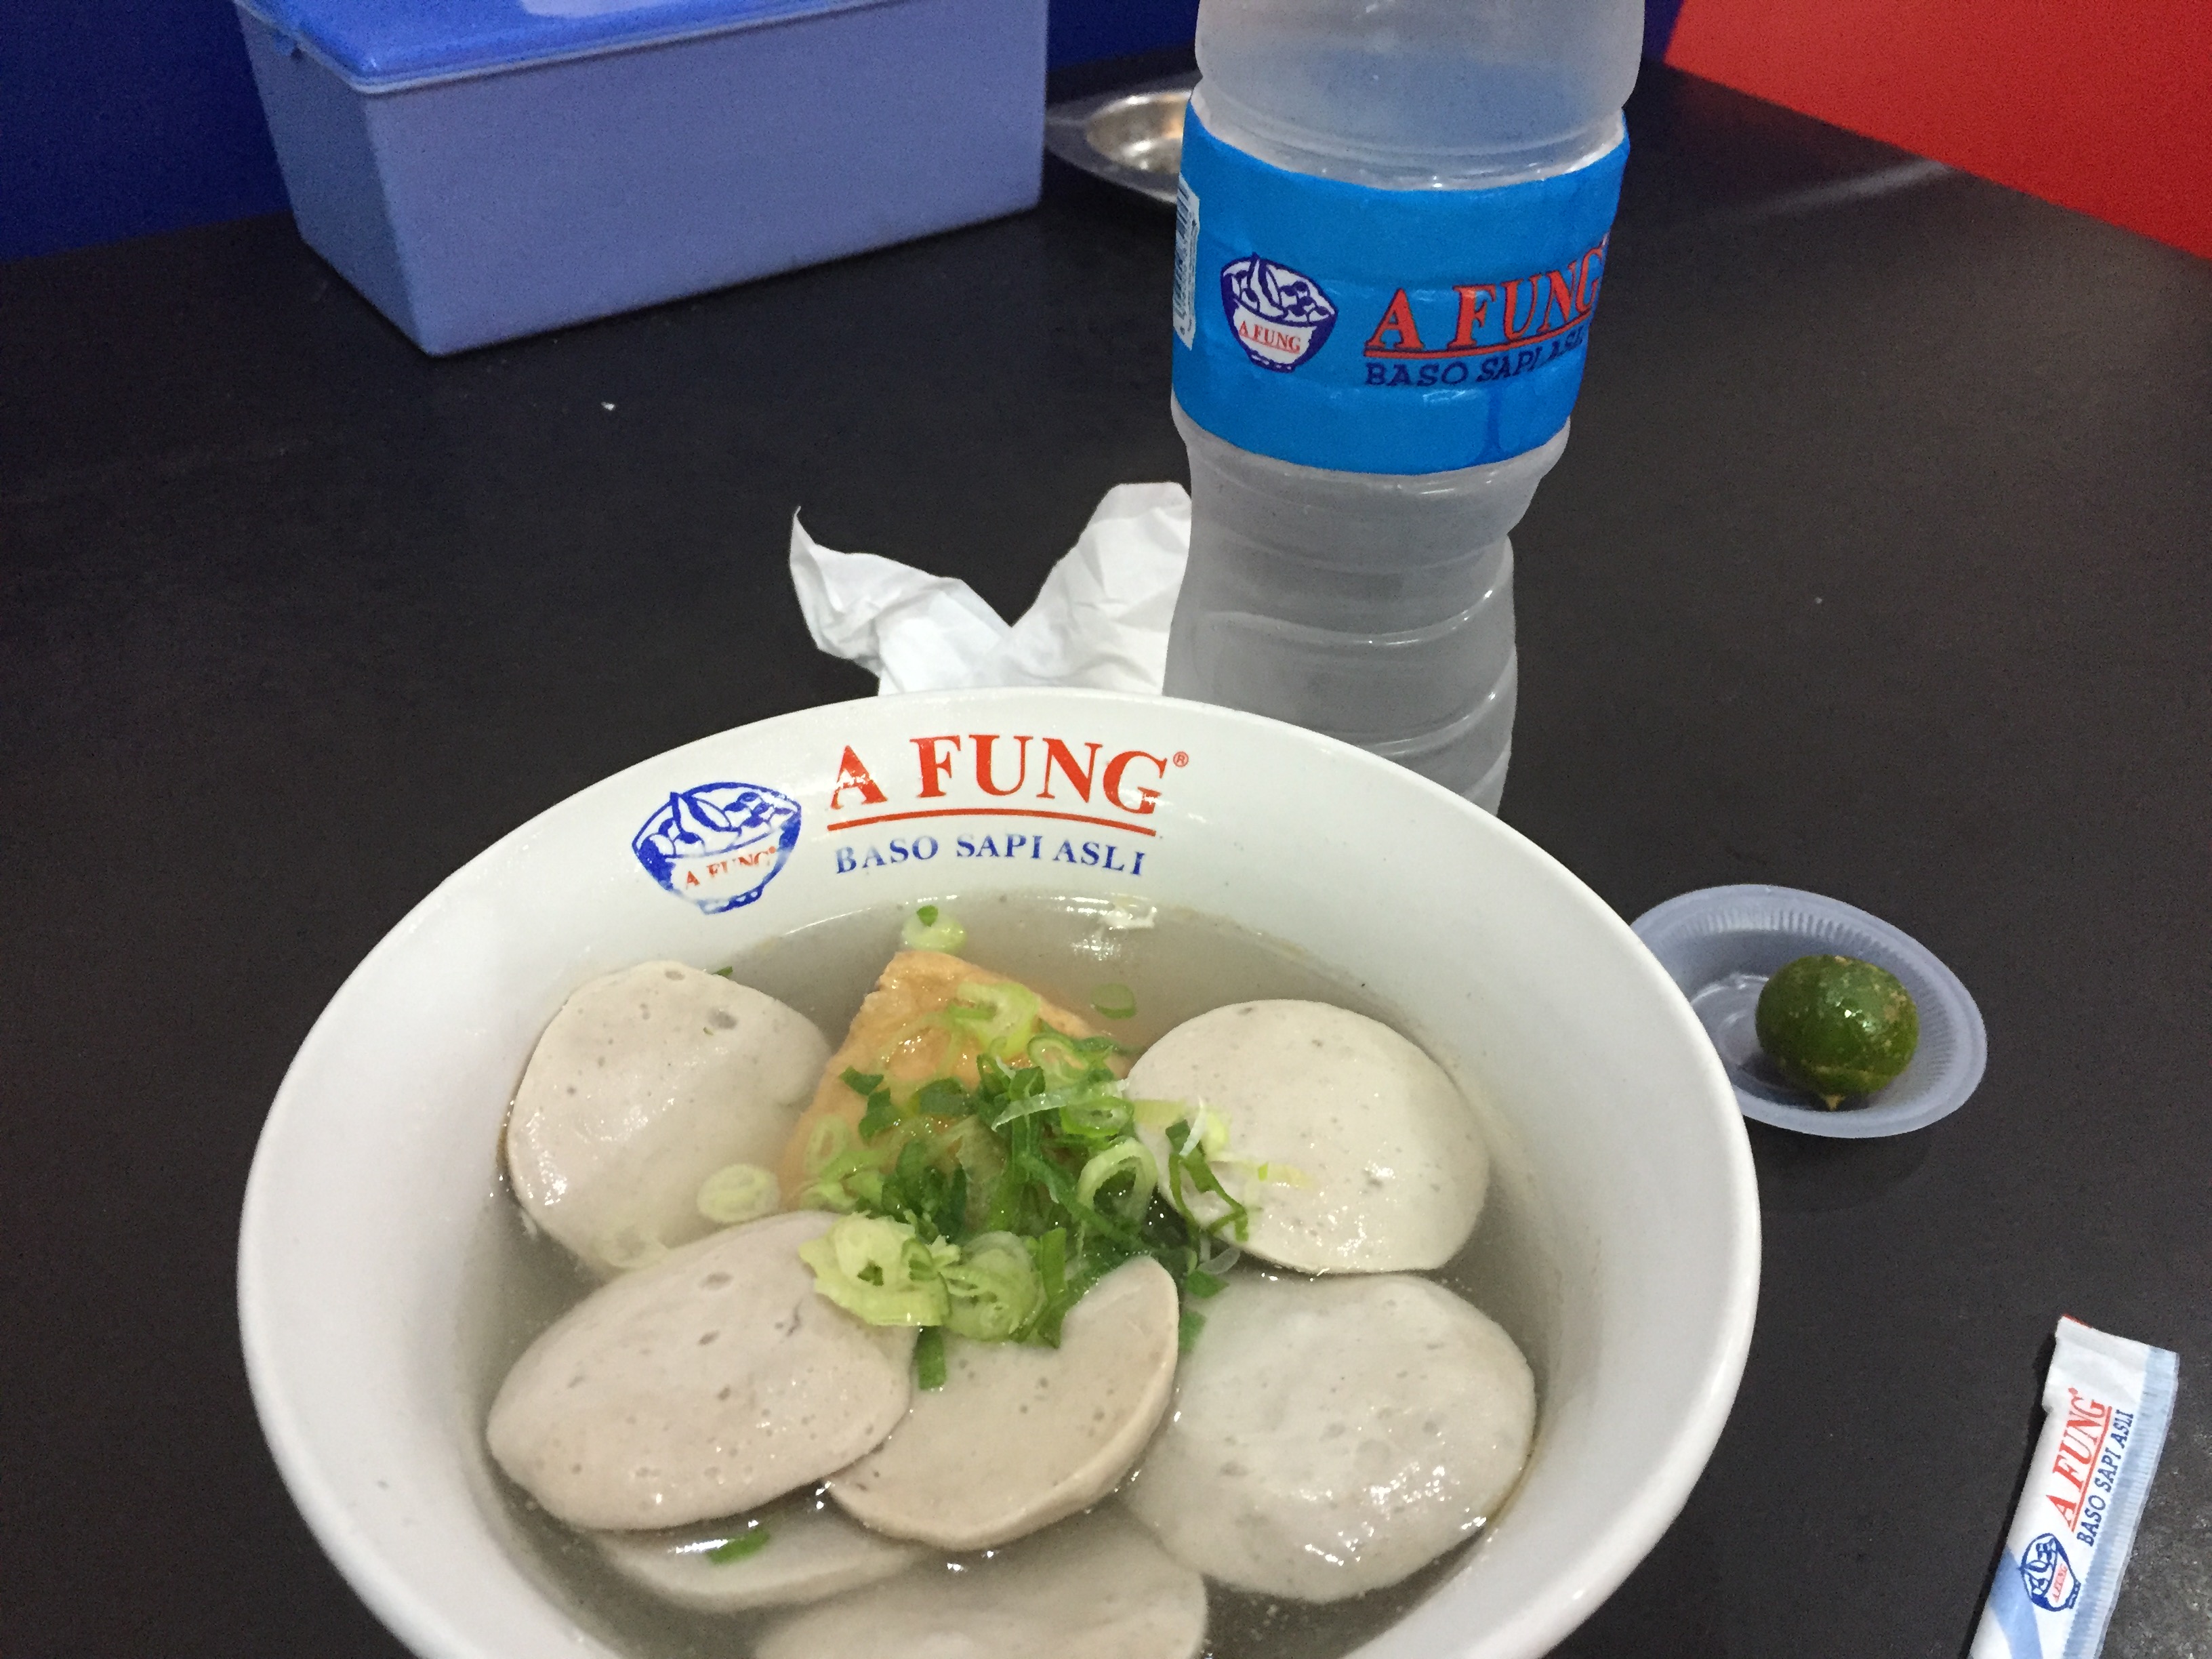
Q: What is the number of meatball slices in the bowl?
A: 7